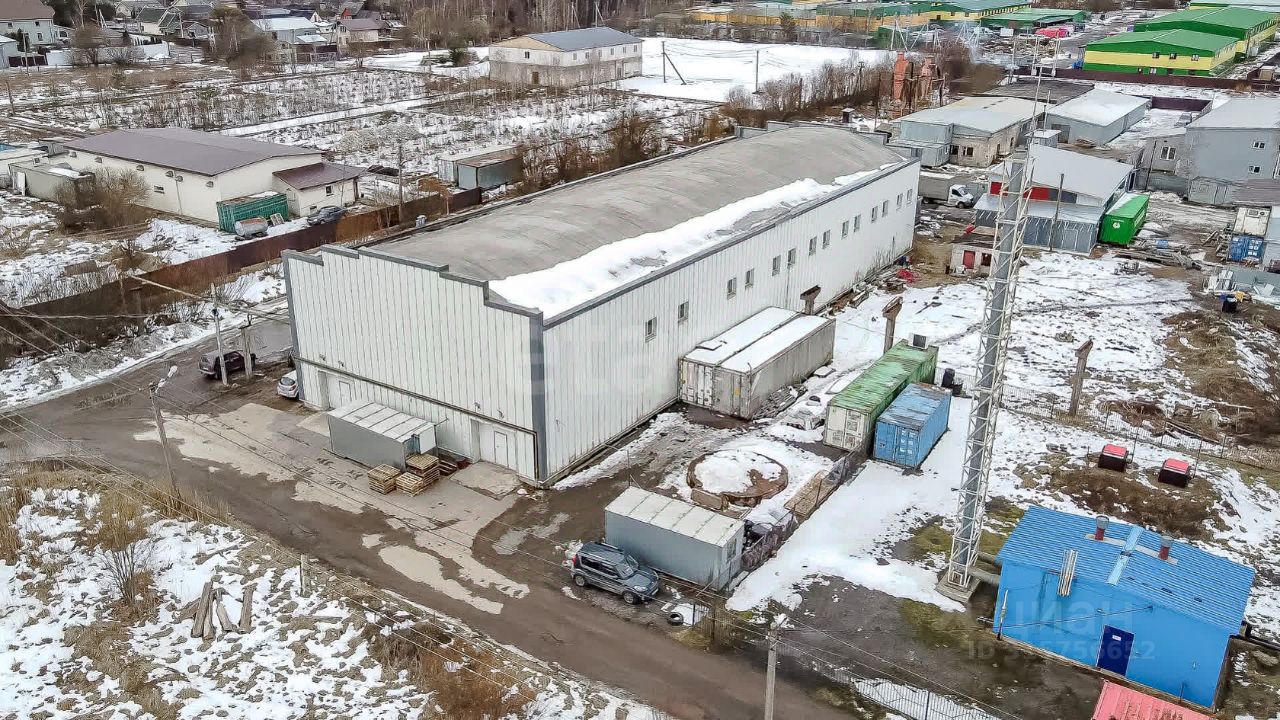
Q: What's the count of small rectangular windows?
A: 14